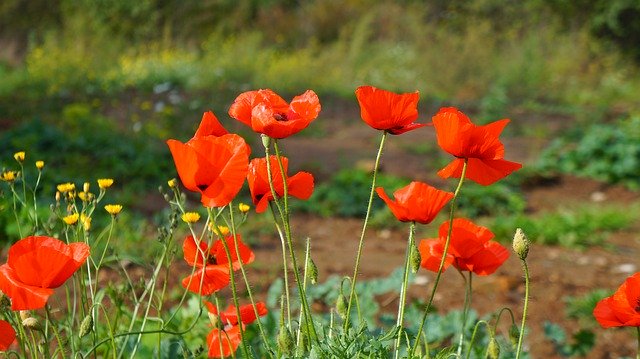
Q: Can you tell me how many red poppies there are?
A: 12